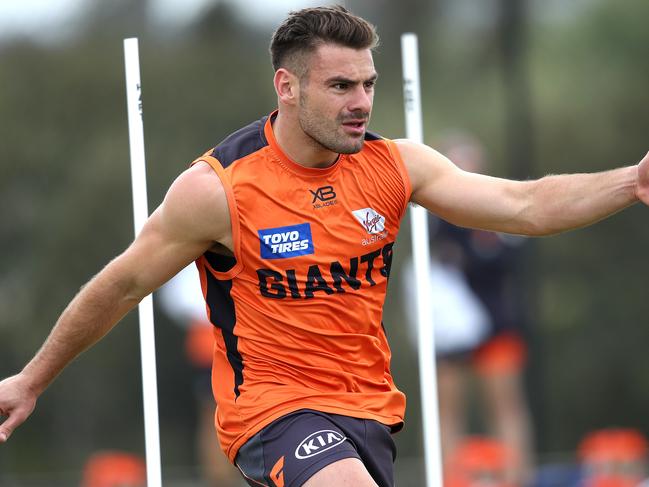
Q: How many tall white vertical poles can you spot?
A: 2